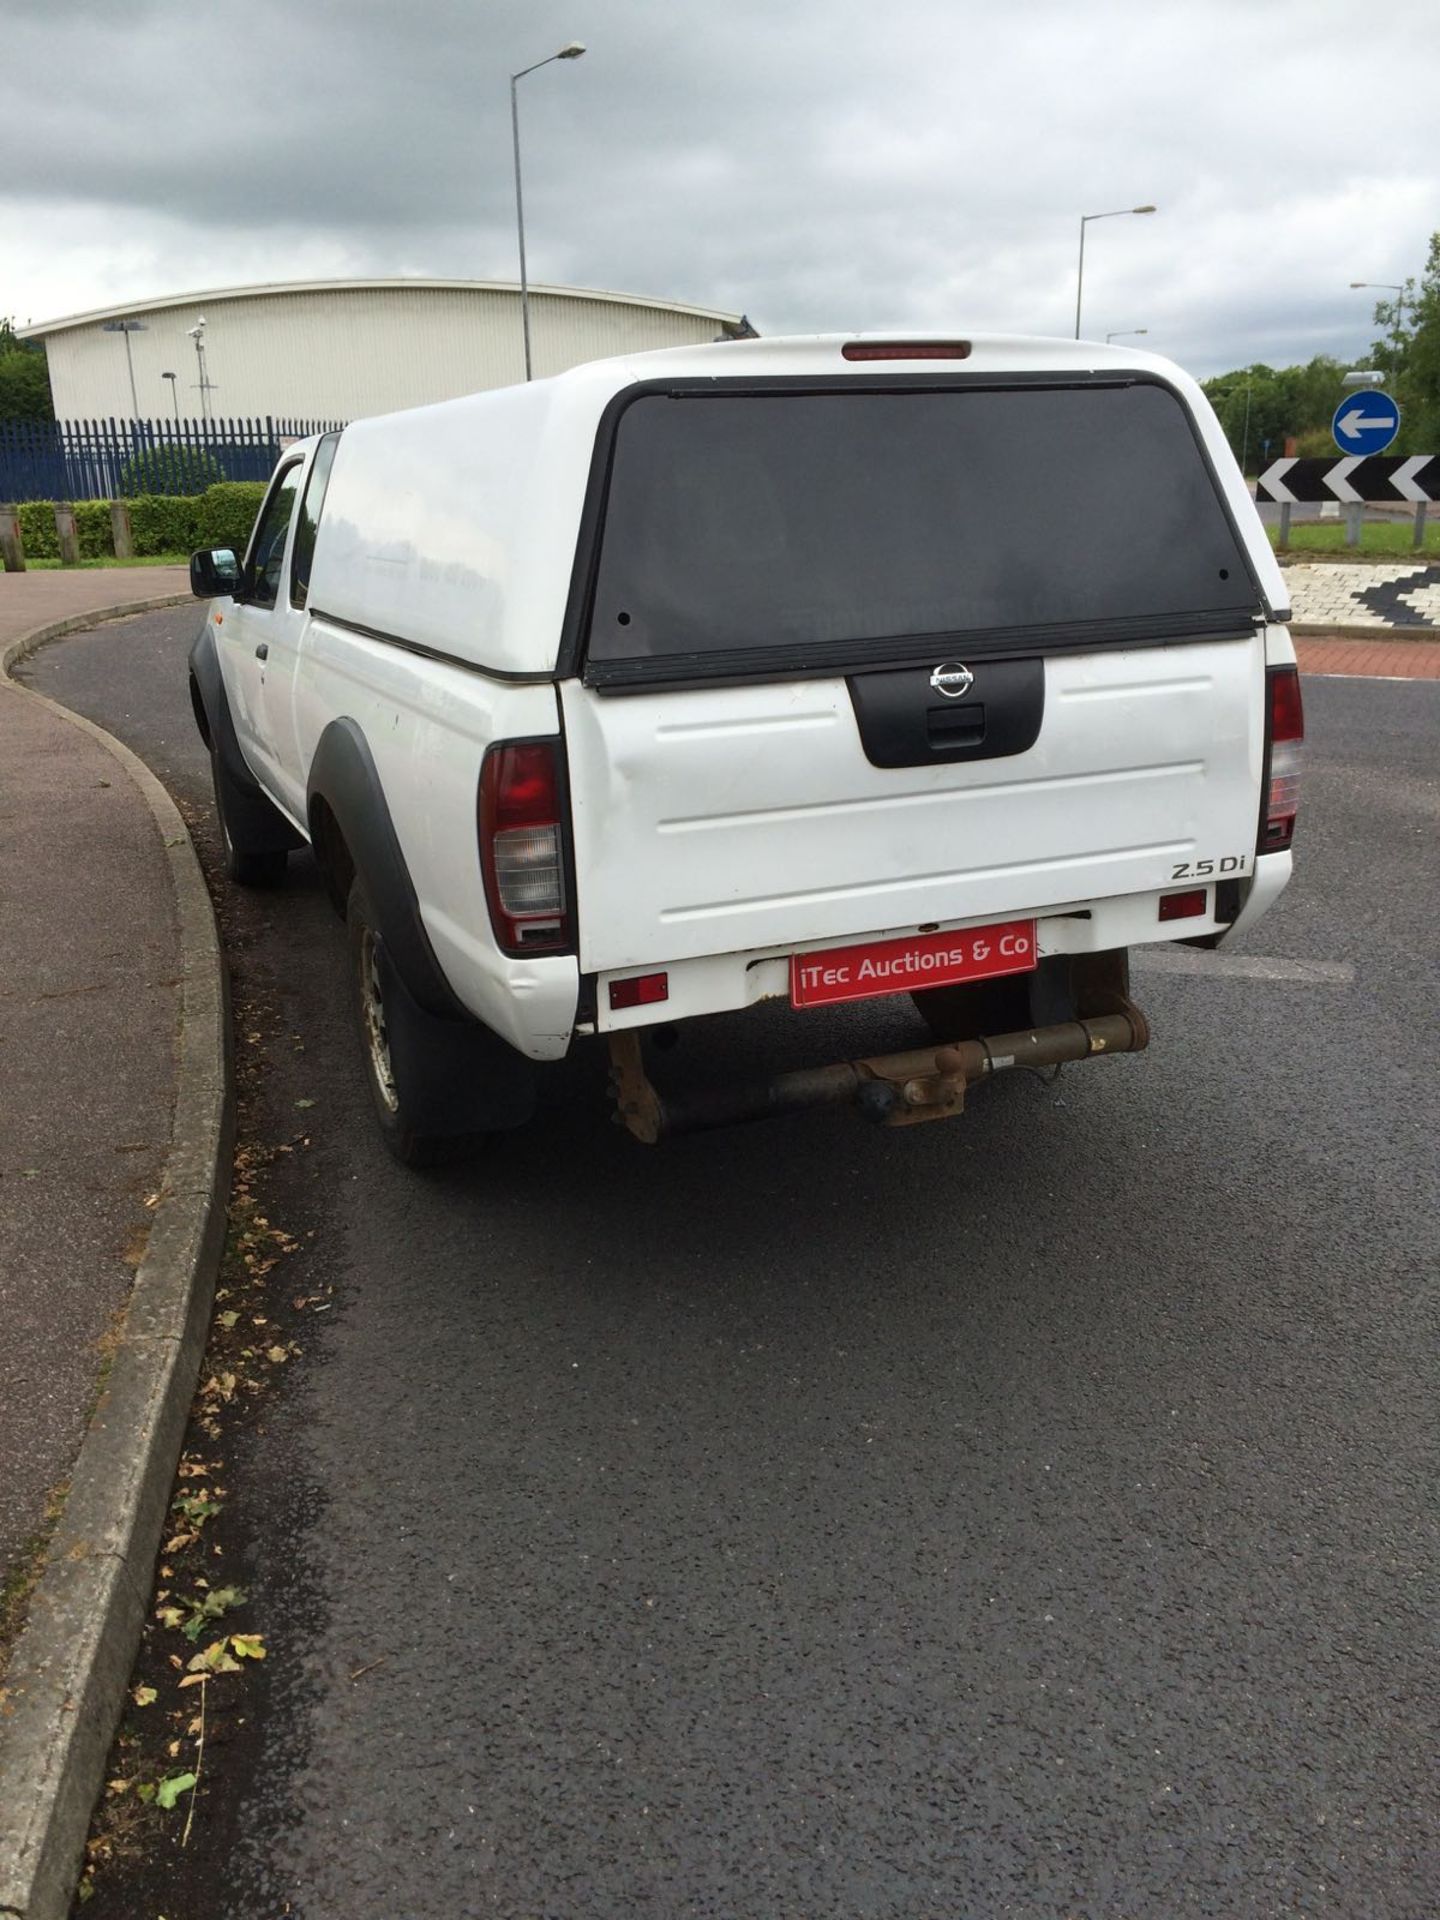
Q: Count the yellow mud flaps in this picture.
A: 0